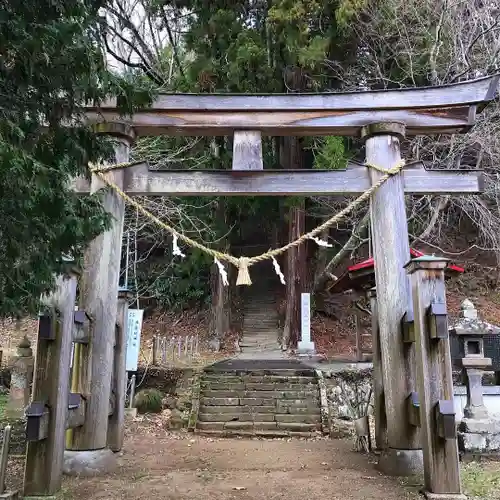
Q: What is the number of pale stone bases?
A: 2